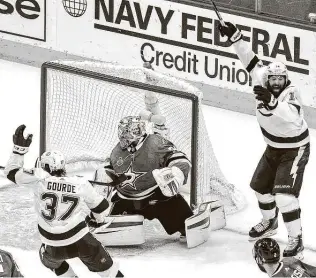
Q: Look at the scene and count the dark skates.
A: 2